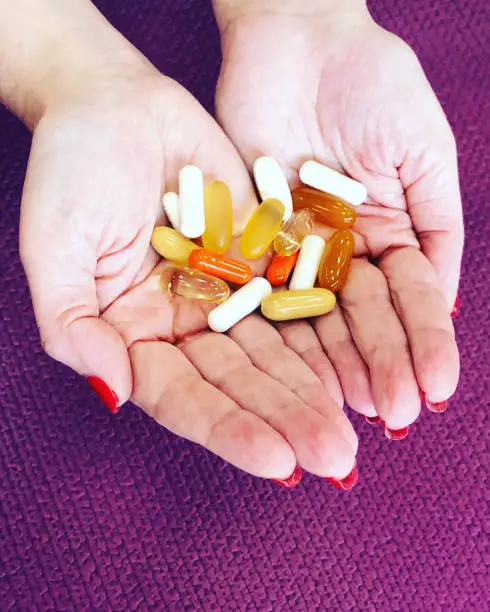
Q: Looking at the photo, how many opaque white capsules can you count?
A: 6